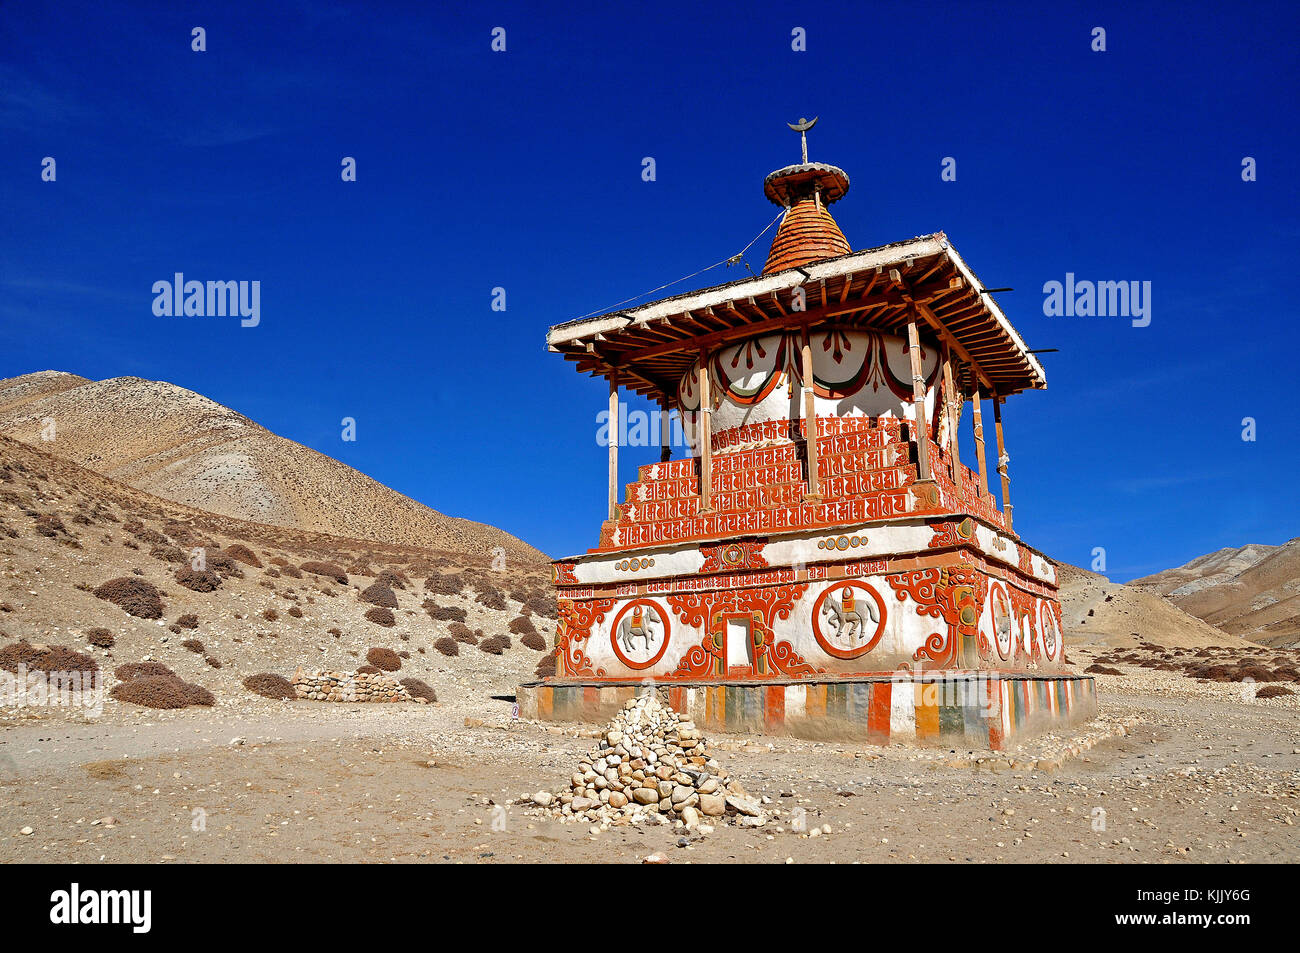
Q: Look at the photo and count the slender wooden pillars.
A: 8